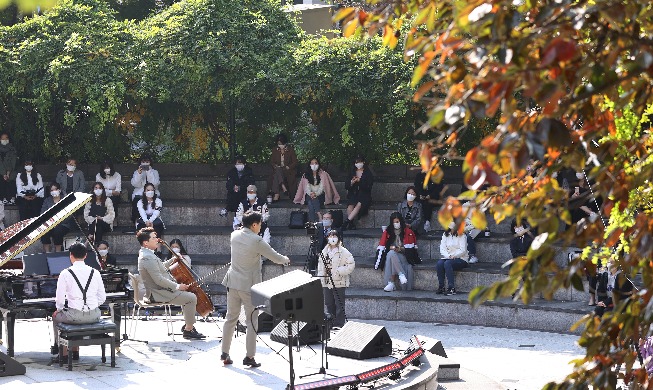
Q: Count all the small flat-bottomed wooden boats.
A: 0